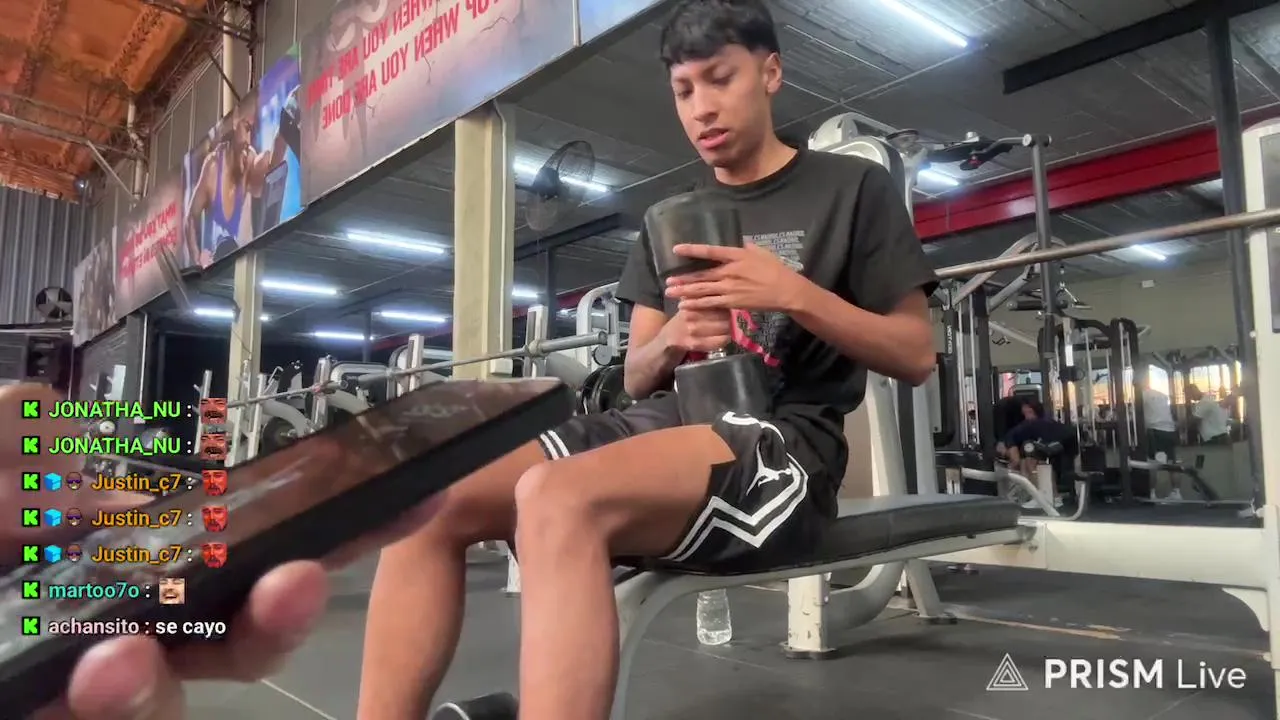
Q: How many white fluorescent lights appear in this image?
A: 10